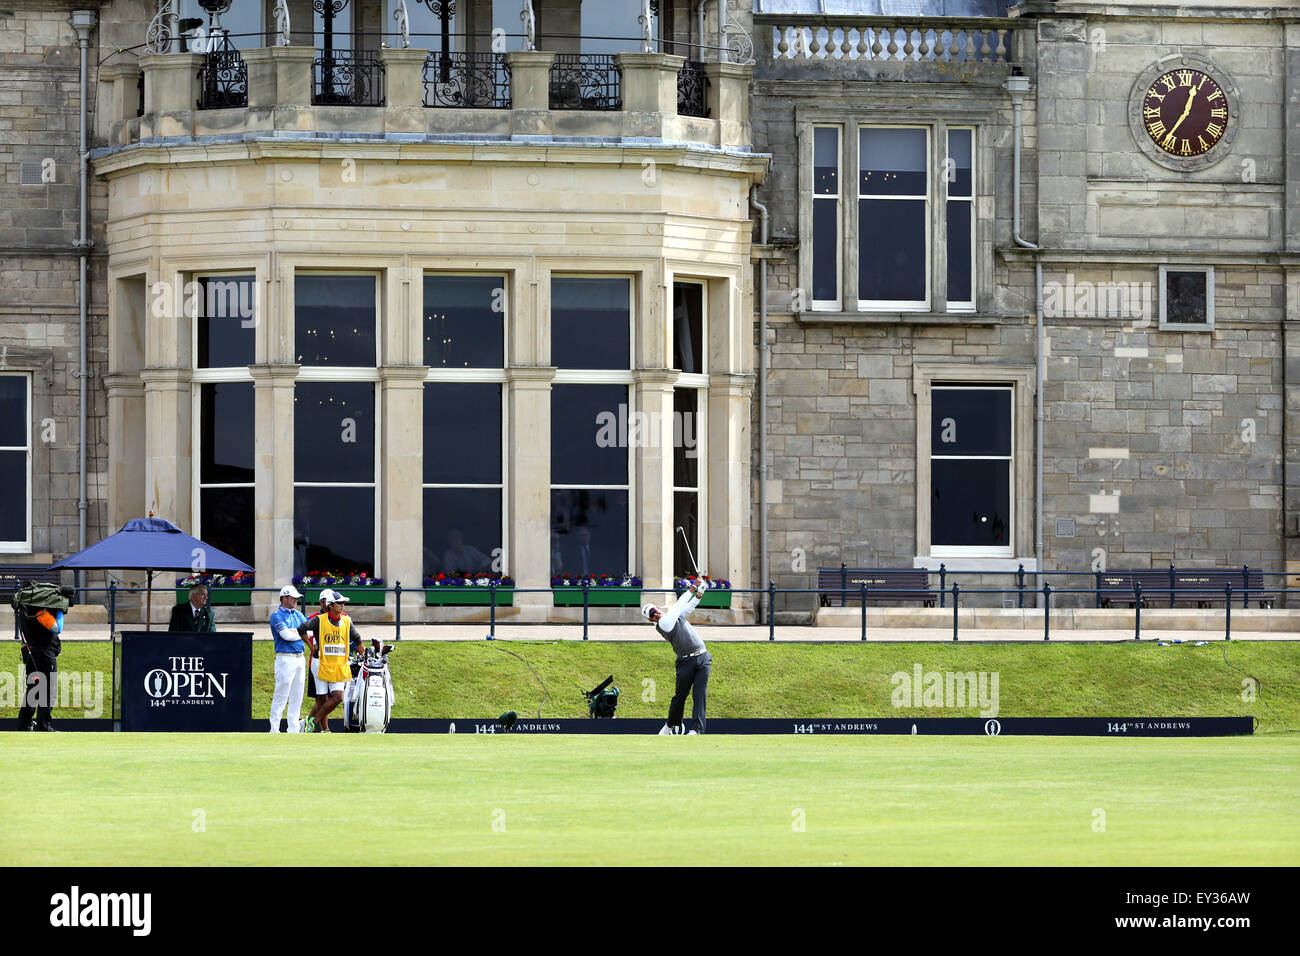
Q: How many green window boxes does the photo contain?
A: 5